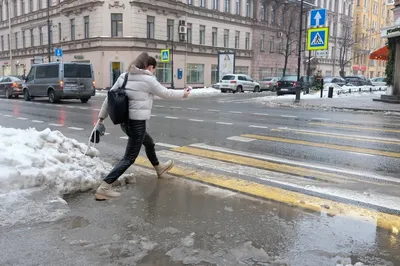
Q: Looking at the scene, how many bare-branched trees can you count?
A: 2